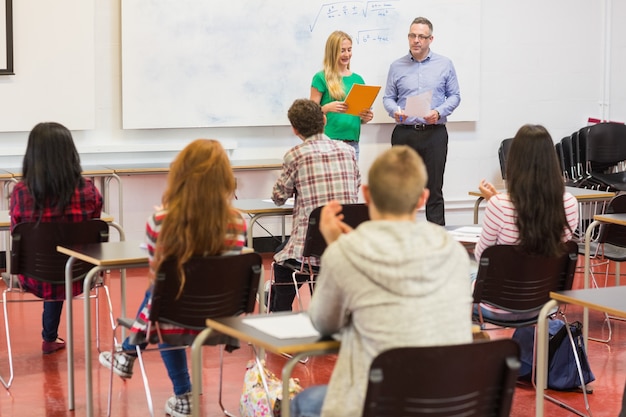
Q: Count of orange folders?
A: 1